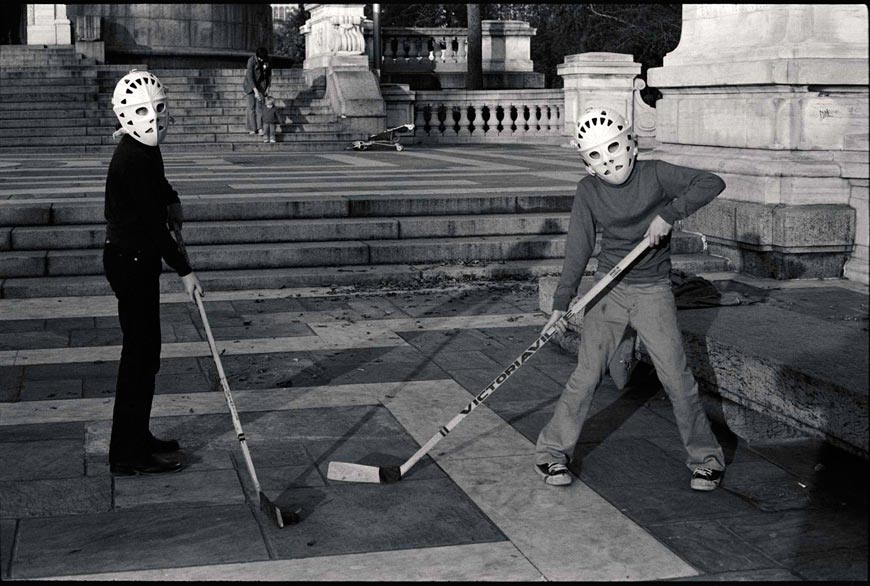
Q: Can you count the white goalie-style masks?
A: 2